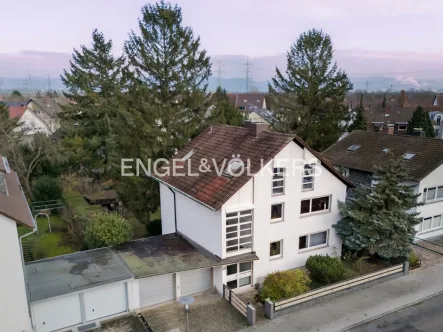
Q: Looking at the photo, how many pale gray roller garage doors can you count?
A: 2